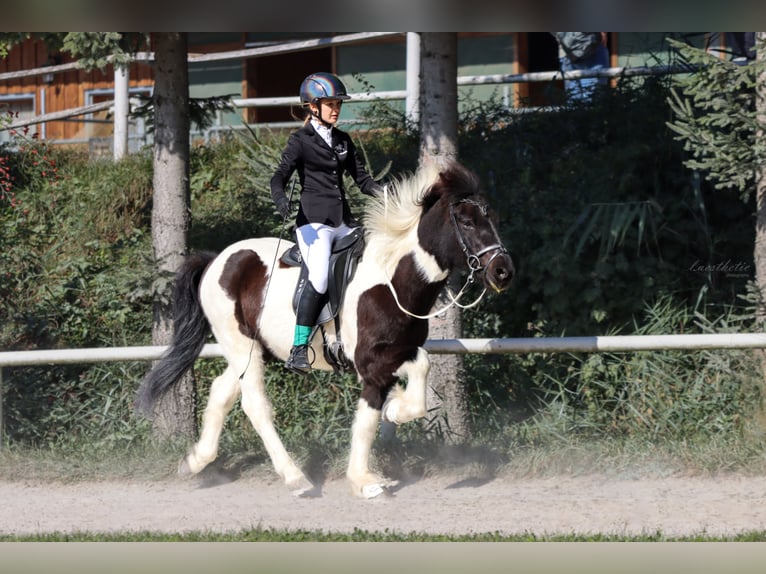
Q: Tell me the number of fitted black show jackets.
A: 1